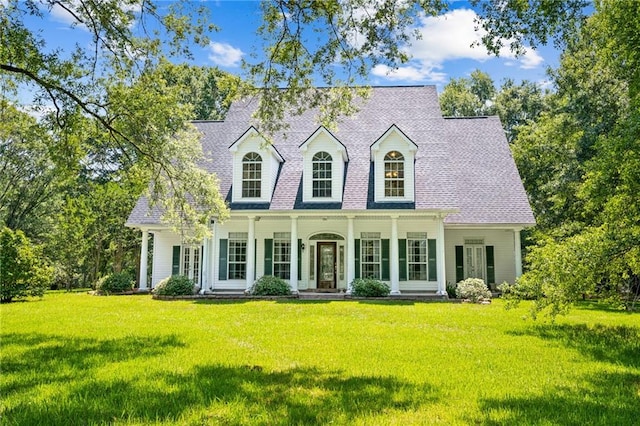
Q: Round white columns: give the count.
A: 8